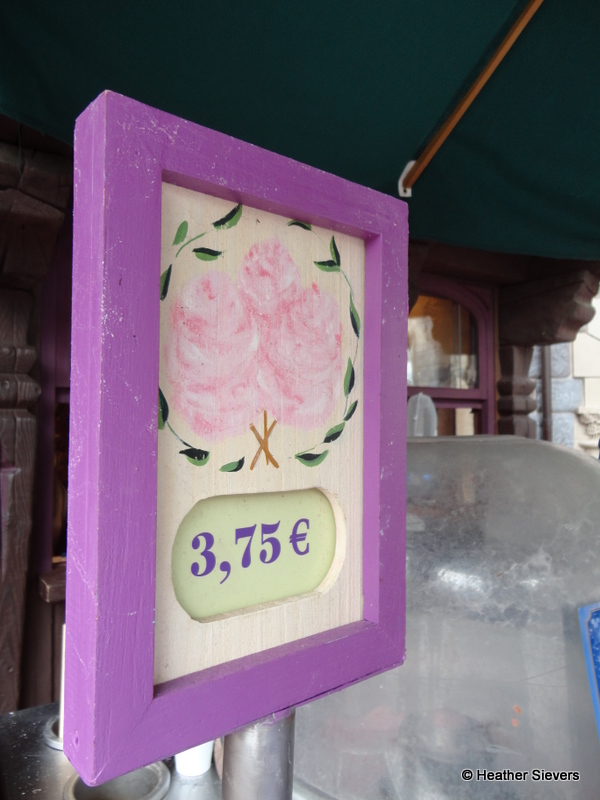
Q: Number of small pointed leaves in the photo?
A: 15